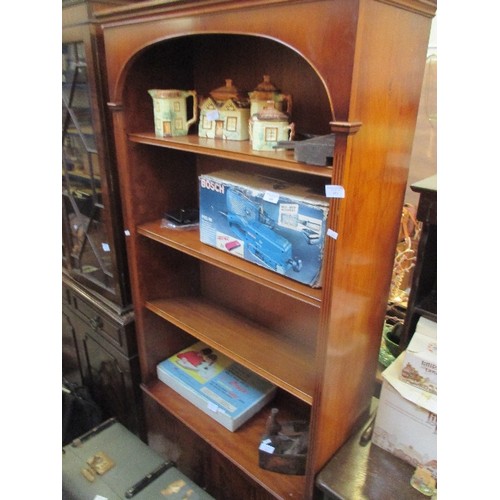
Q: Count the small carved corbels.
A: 2